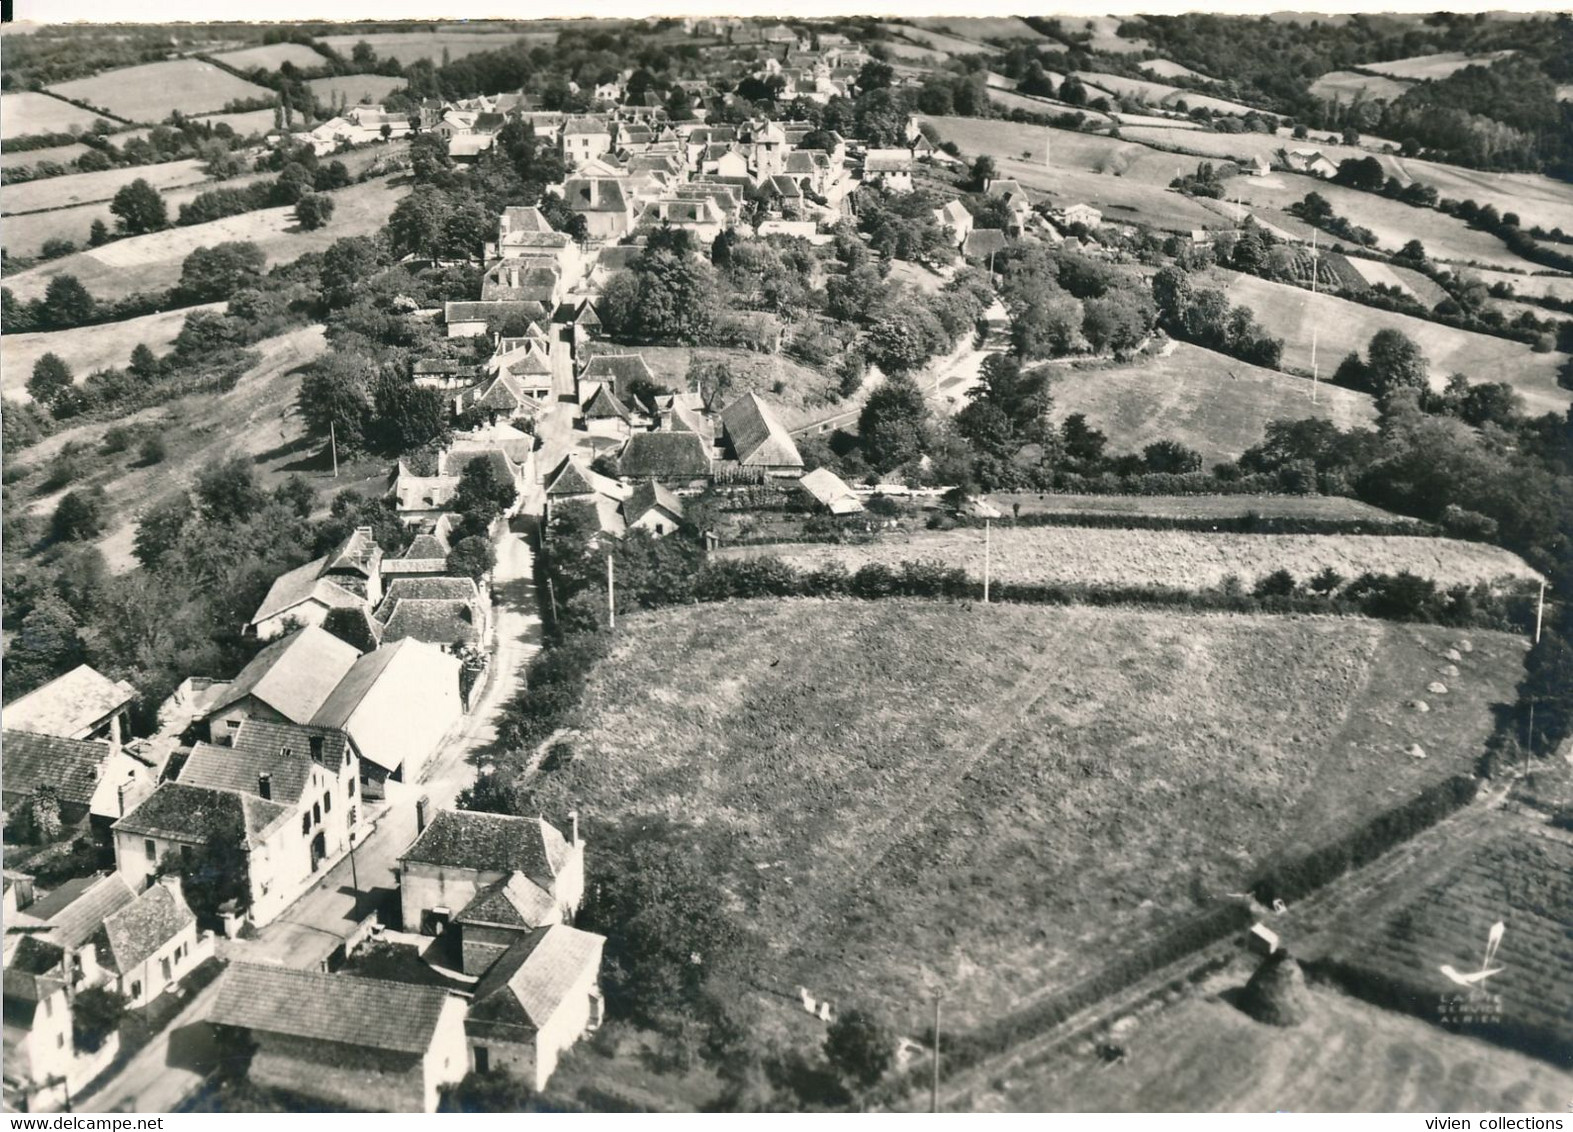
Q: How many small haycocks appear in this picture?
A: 6